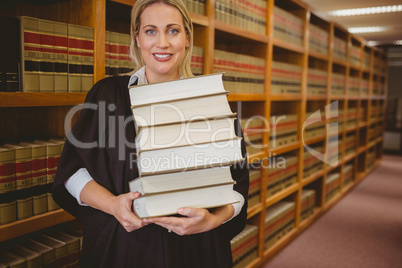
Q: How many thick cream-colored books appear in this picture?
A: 6